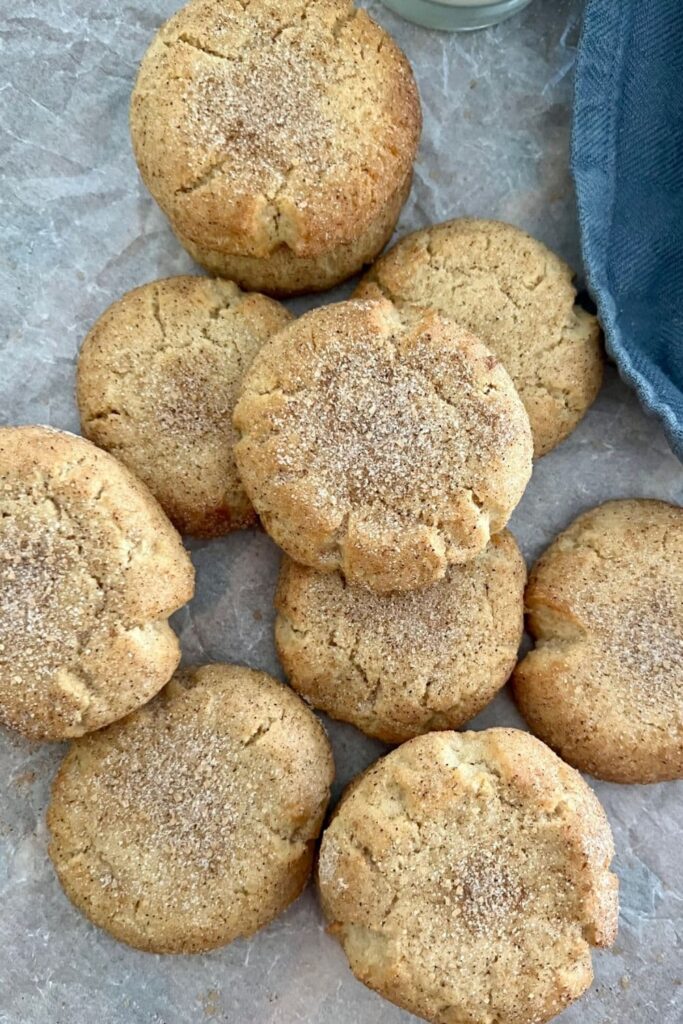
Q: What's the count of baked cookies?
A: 10